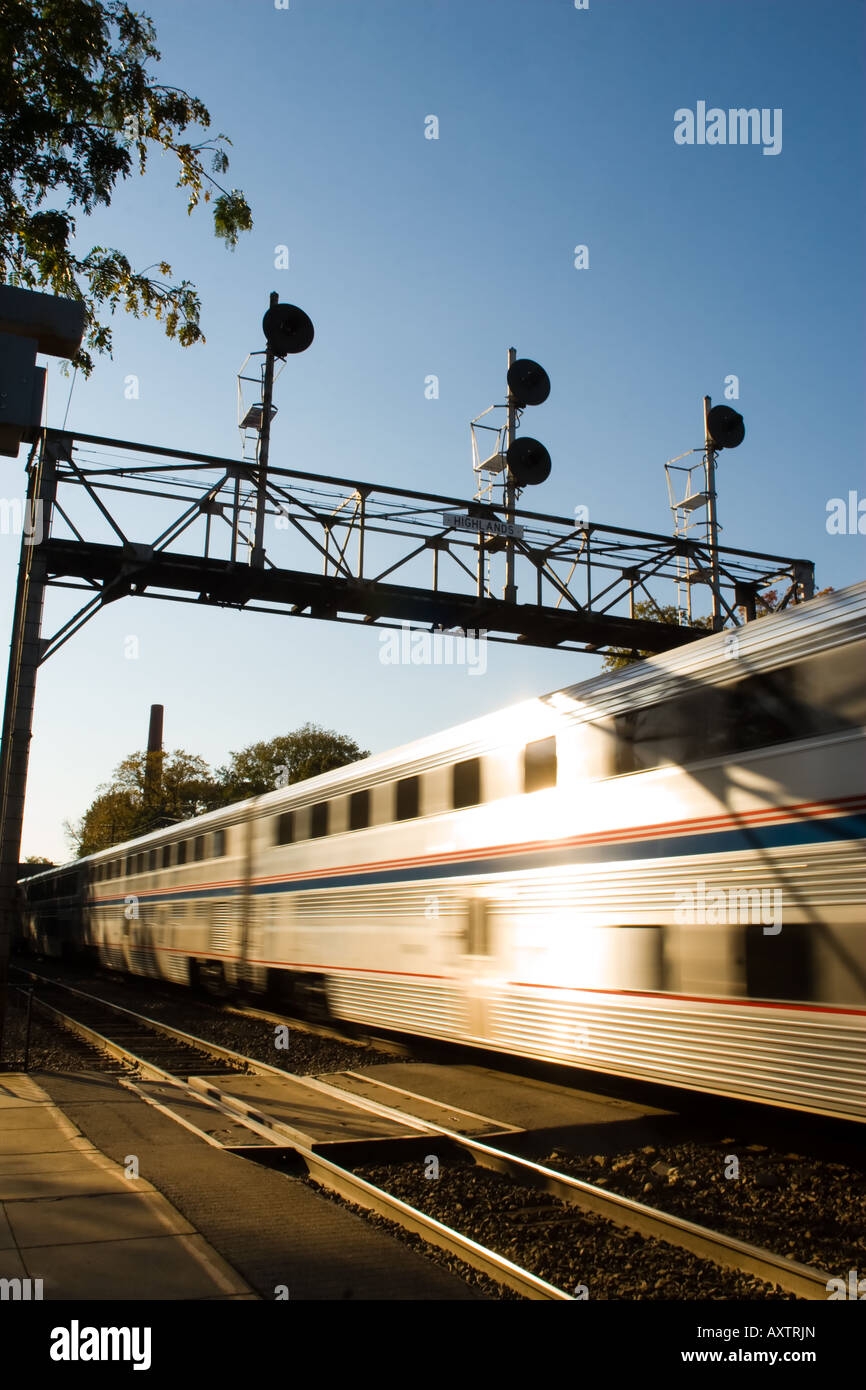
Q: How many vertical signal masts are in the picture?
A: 3